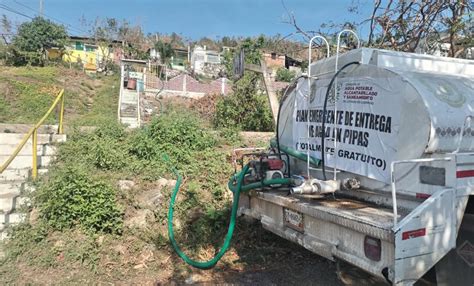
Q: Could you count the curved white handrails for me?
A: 2